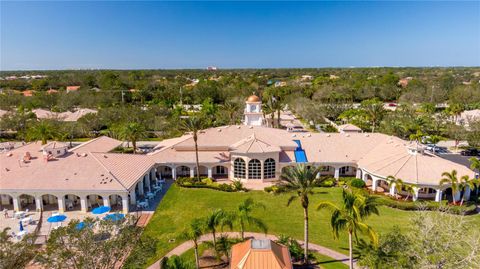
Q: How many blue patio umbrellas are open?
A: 4